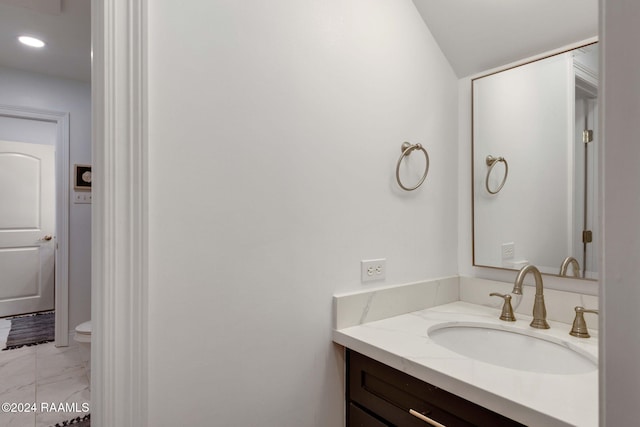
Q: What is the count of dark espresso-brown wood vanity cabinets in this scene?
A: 1